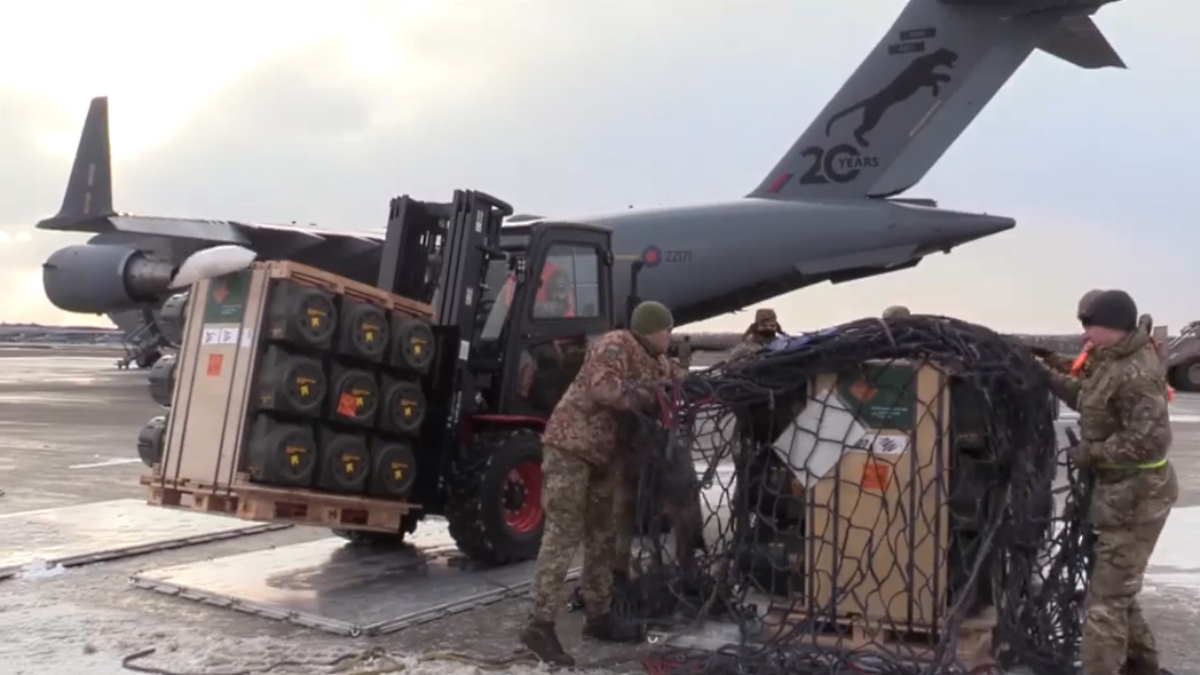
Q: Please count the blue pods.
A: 0